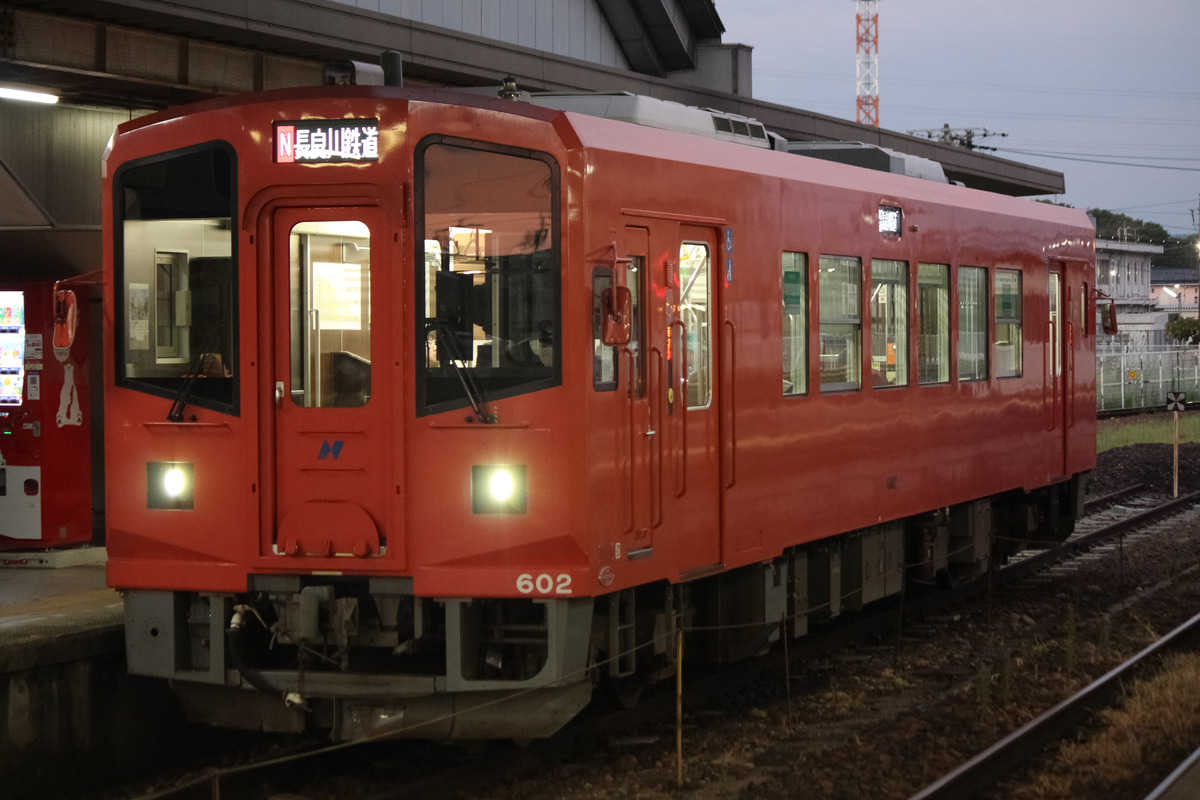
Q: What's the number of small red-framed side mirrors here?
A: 3